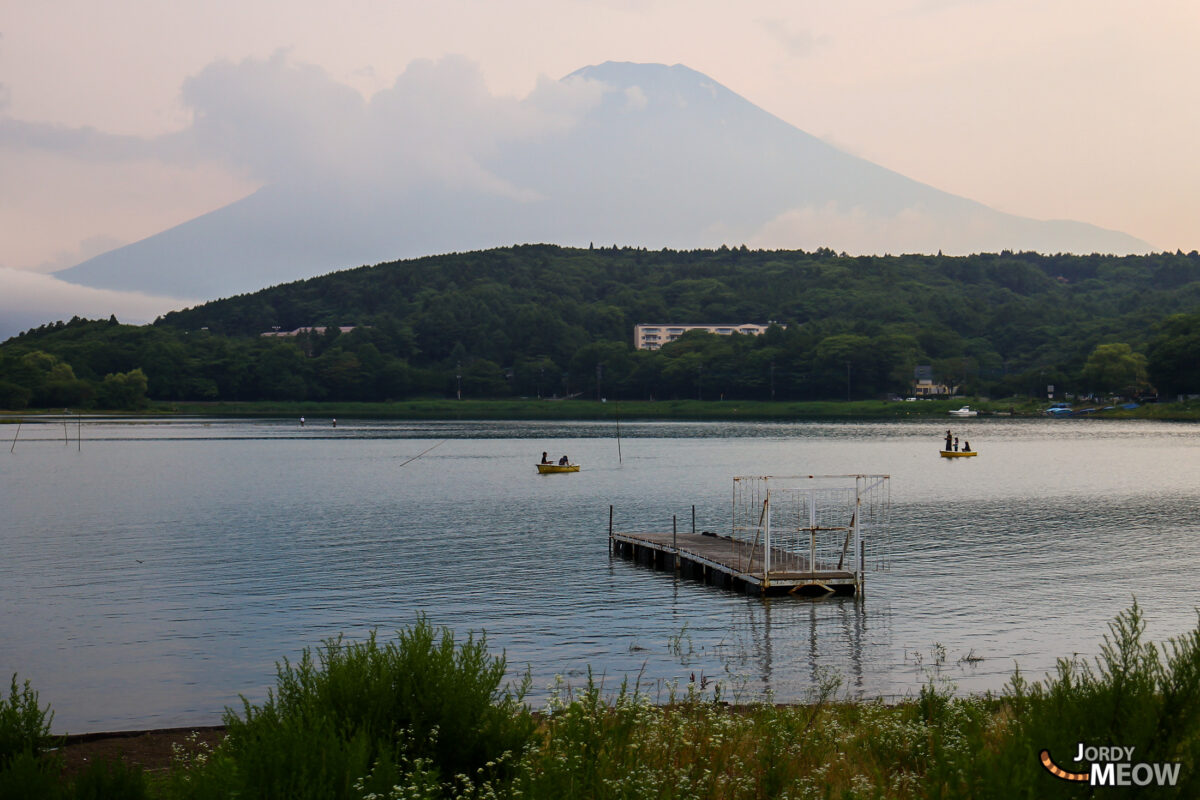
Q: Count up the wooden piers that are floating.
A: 1